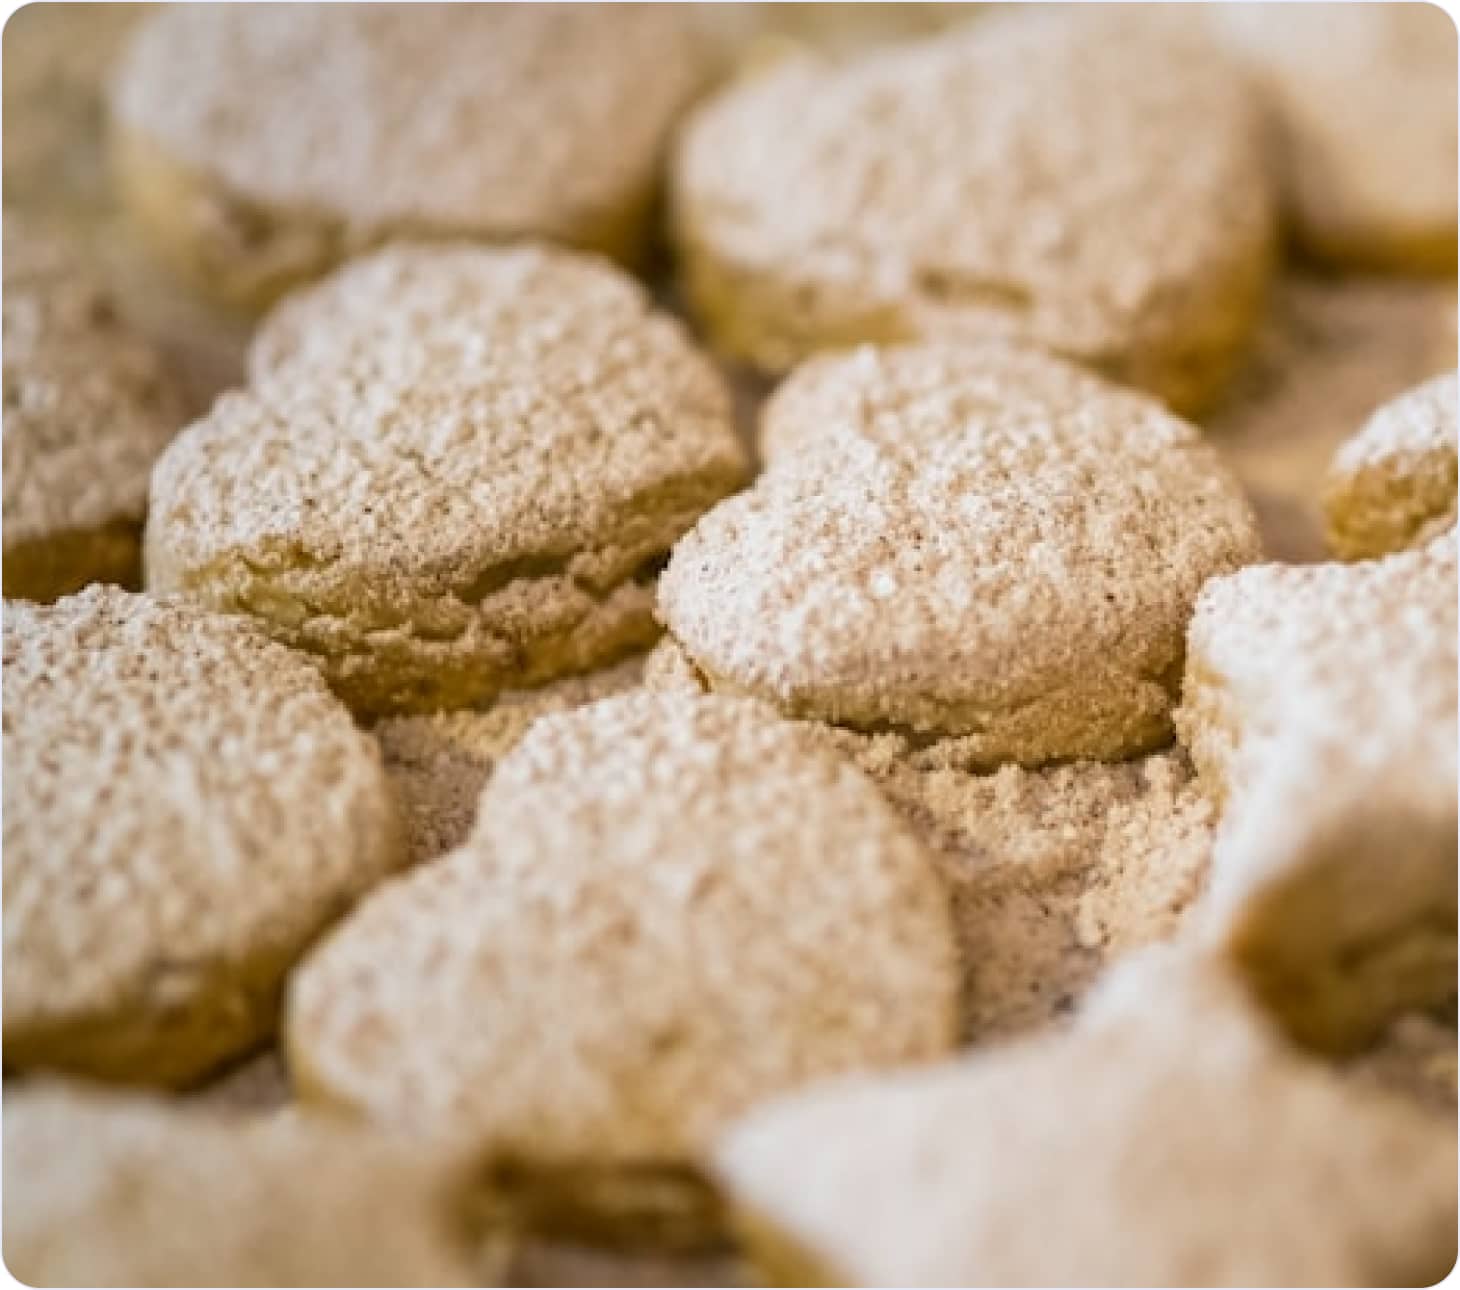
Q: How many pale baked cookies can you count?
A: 12